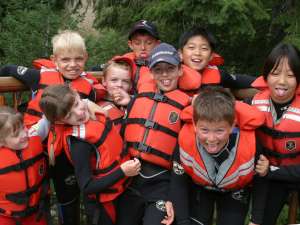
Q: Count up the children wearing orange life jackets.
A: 9